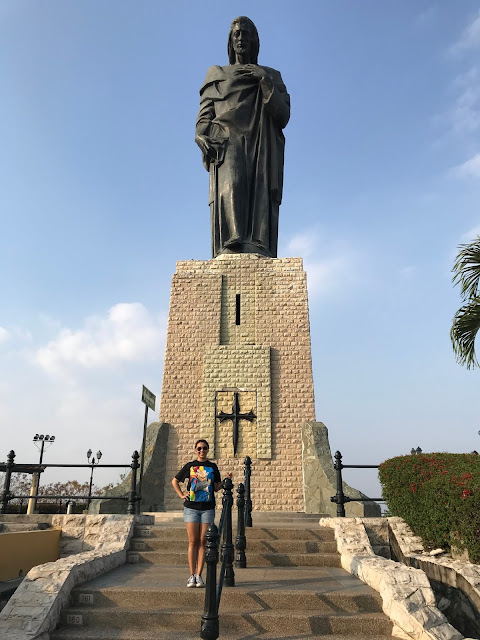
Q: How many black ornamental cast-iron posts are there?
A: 7